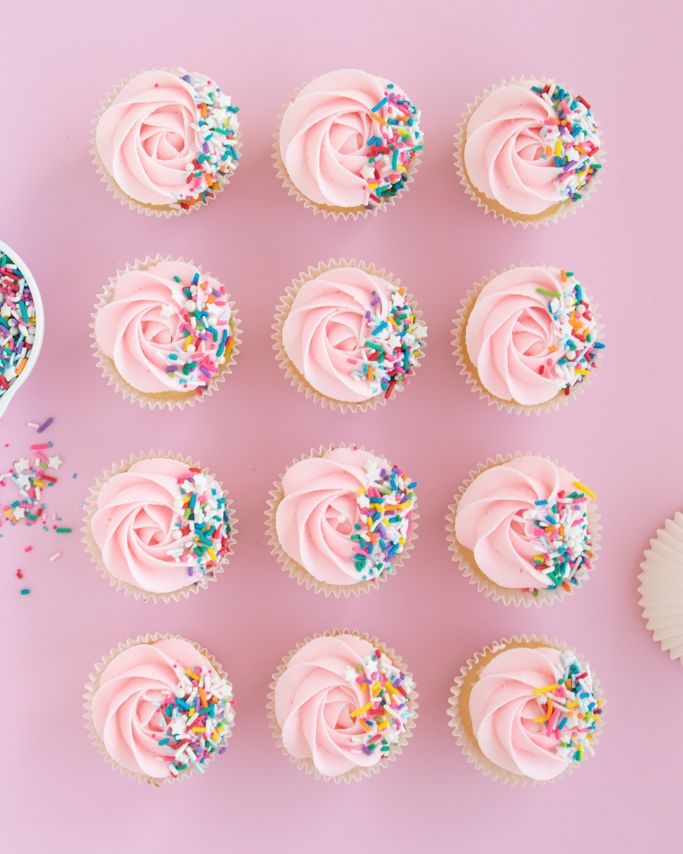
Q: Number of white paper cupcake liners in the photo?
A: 13